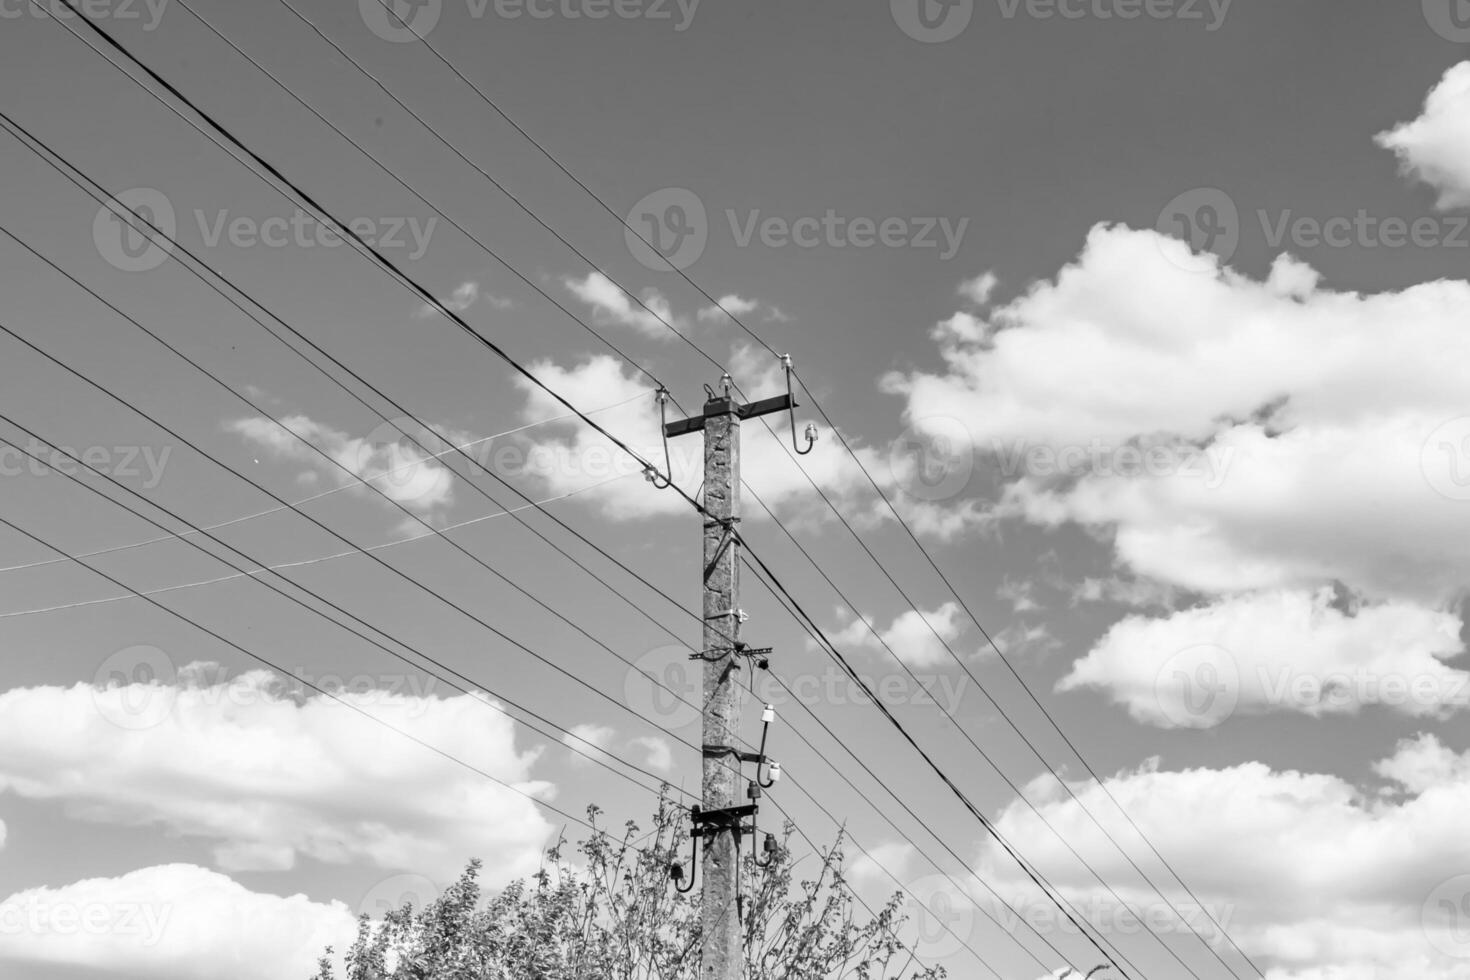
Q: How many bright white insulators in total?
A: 2